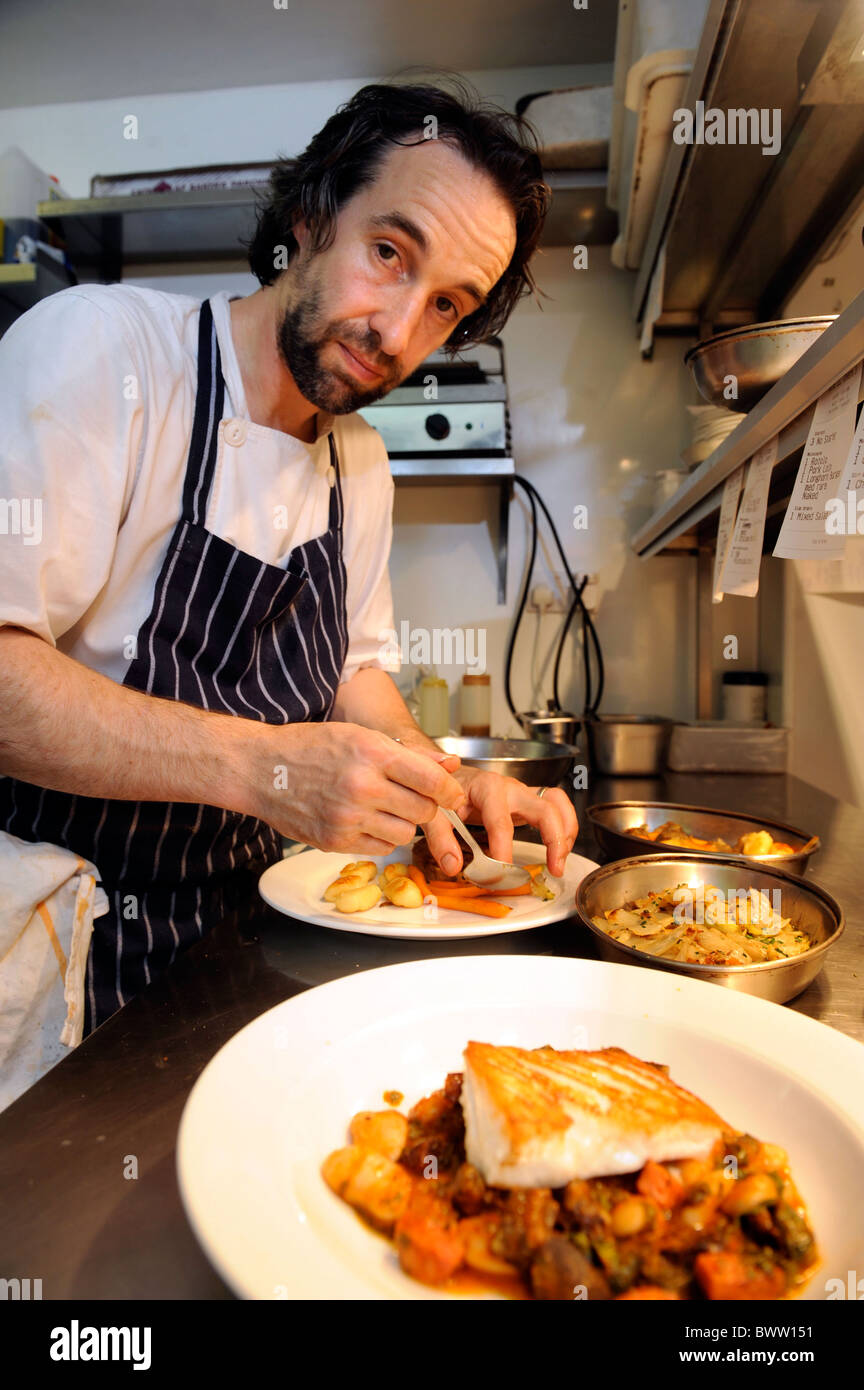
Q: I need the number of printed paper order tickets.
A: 4